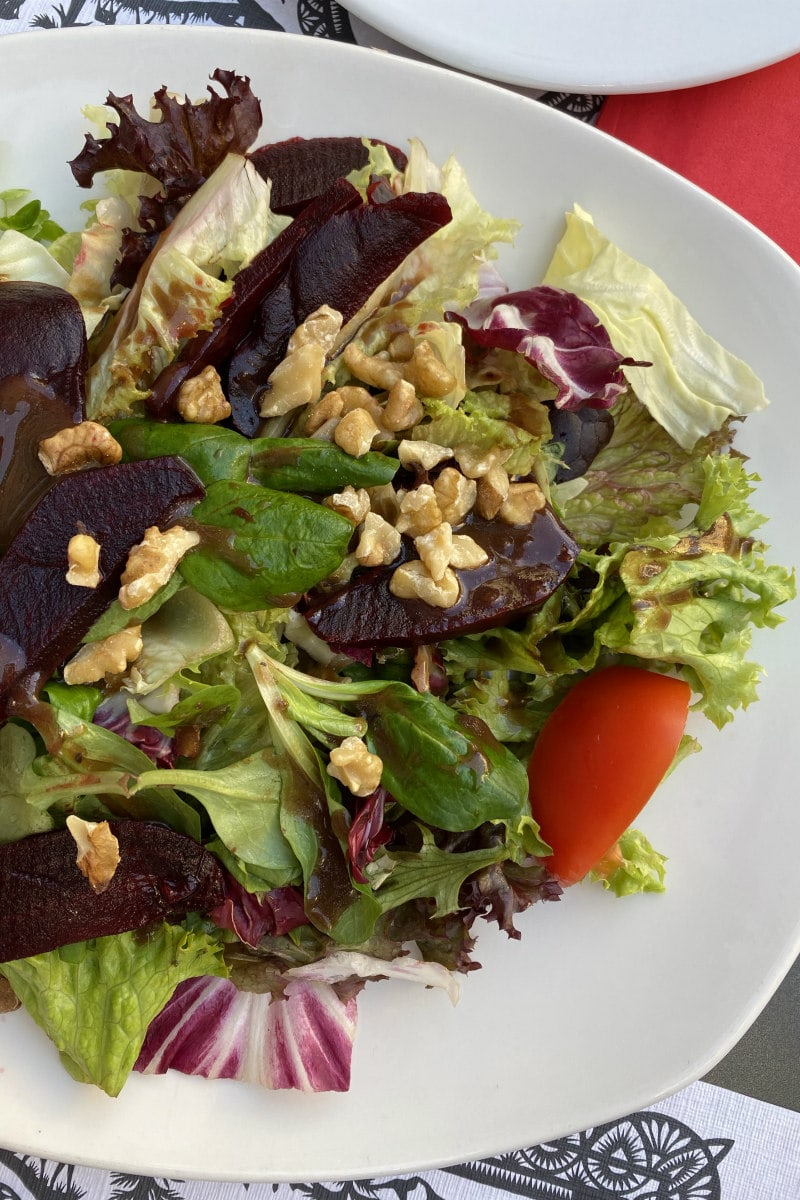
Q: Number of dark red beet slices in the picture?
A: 7